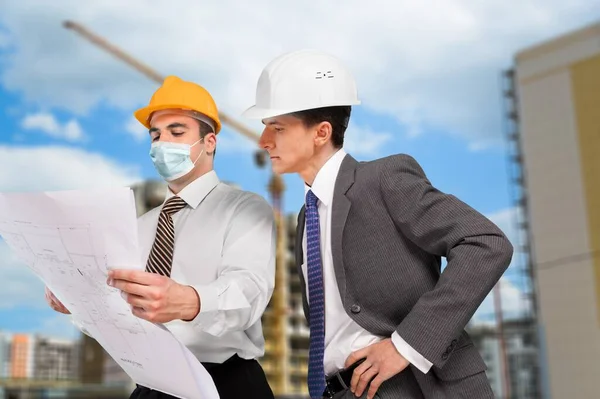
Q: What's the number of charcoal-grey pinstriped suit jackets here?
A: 1